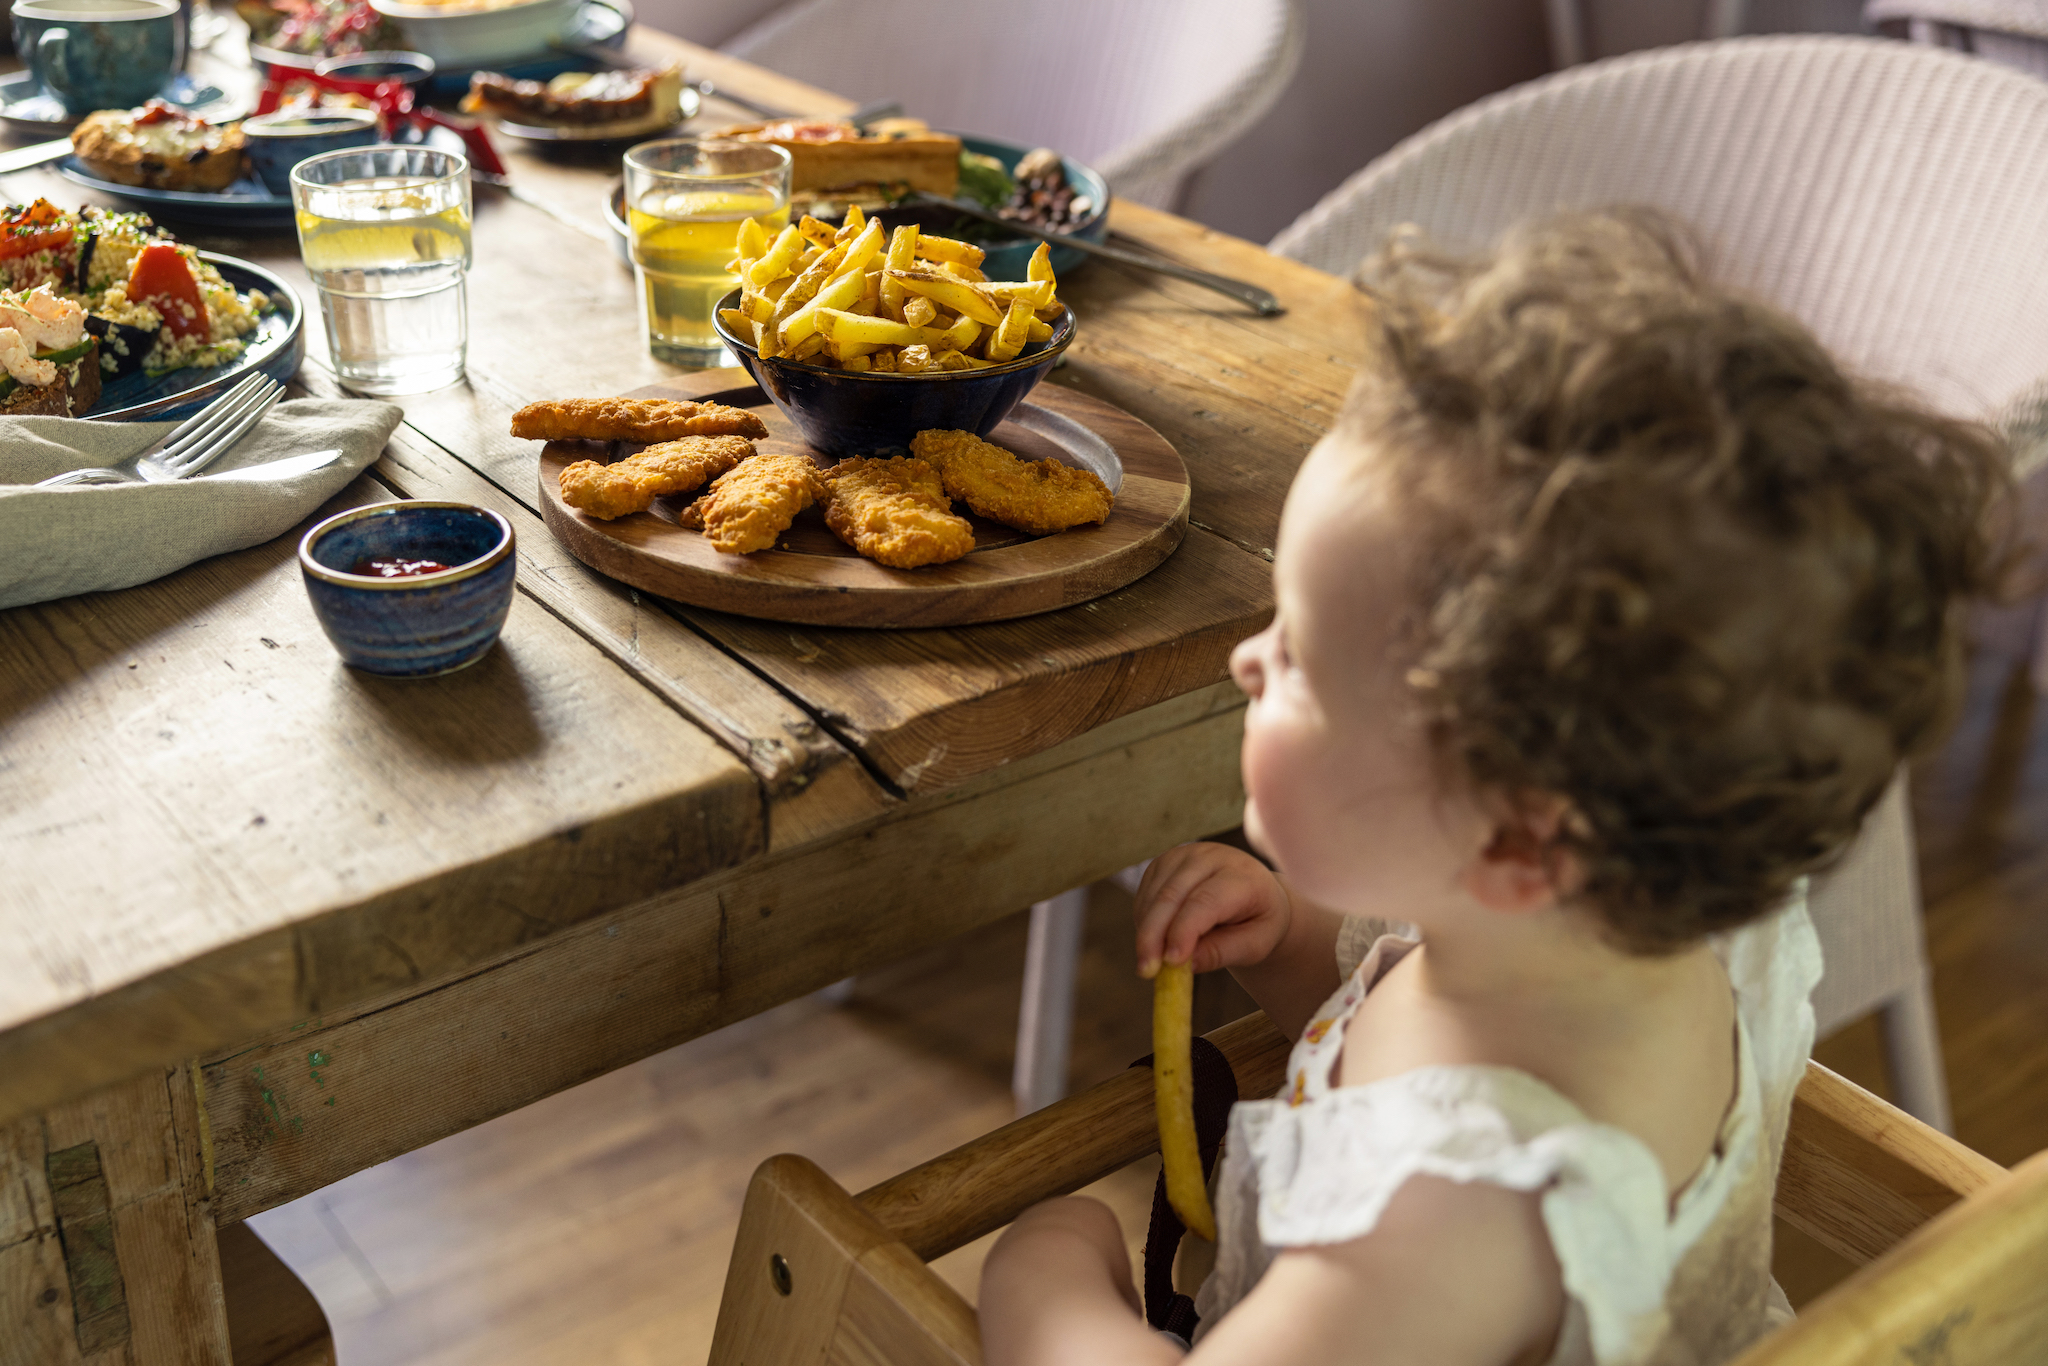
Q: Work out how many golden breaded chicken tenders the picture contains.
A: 5